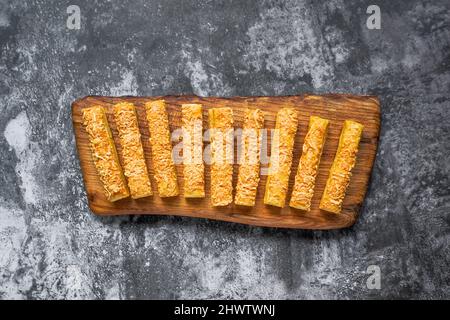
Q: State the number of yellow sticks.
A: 9